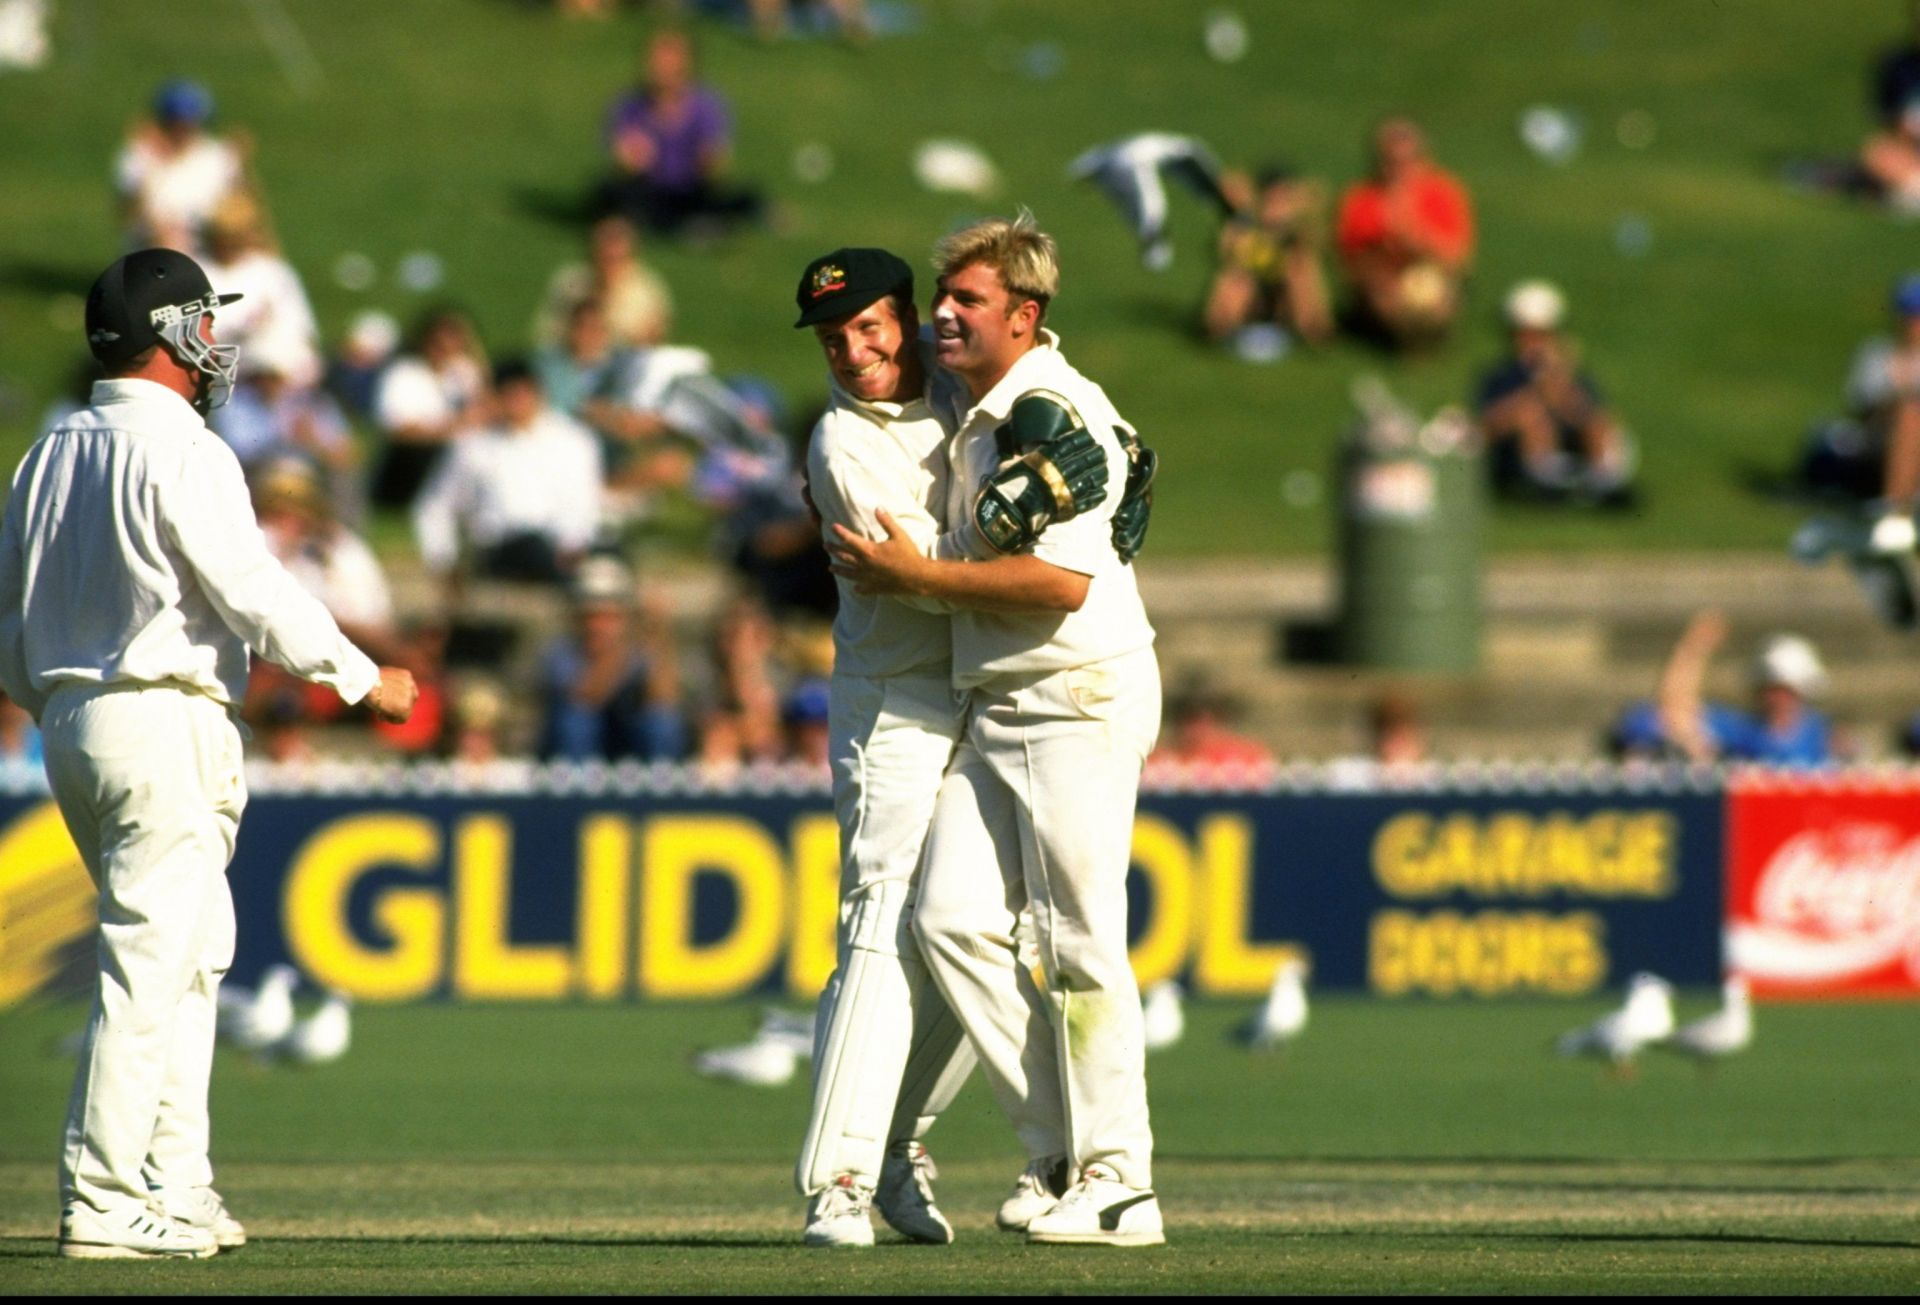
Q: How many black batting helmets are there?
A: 1